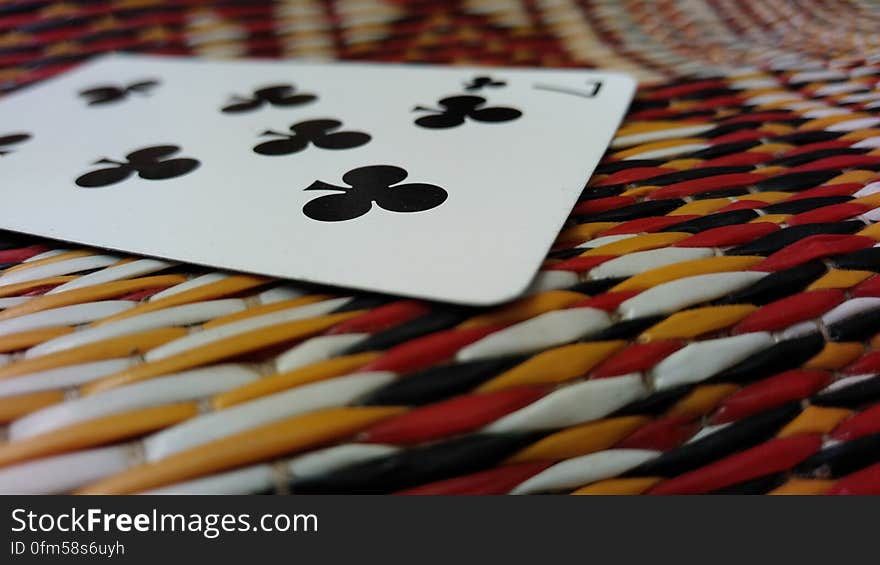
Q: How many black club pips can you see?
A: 8